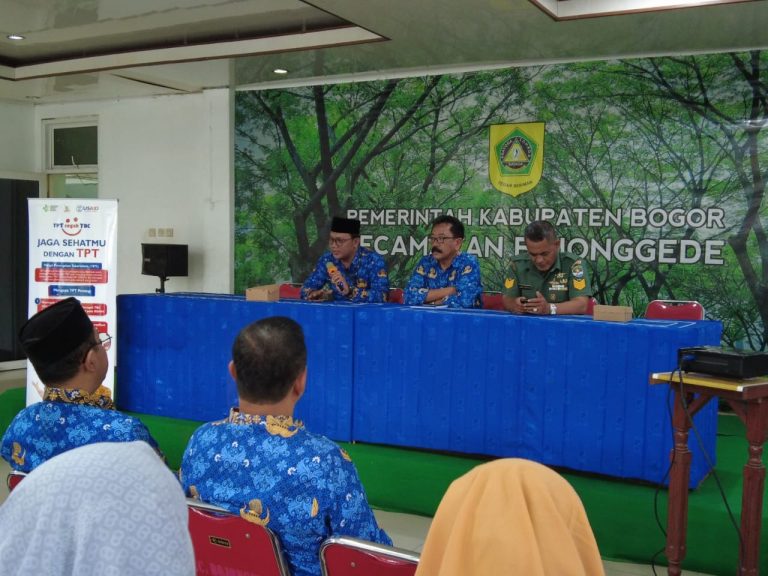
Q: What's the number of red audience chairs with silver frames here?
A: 3